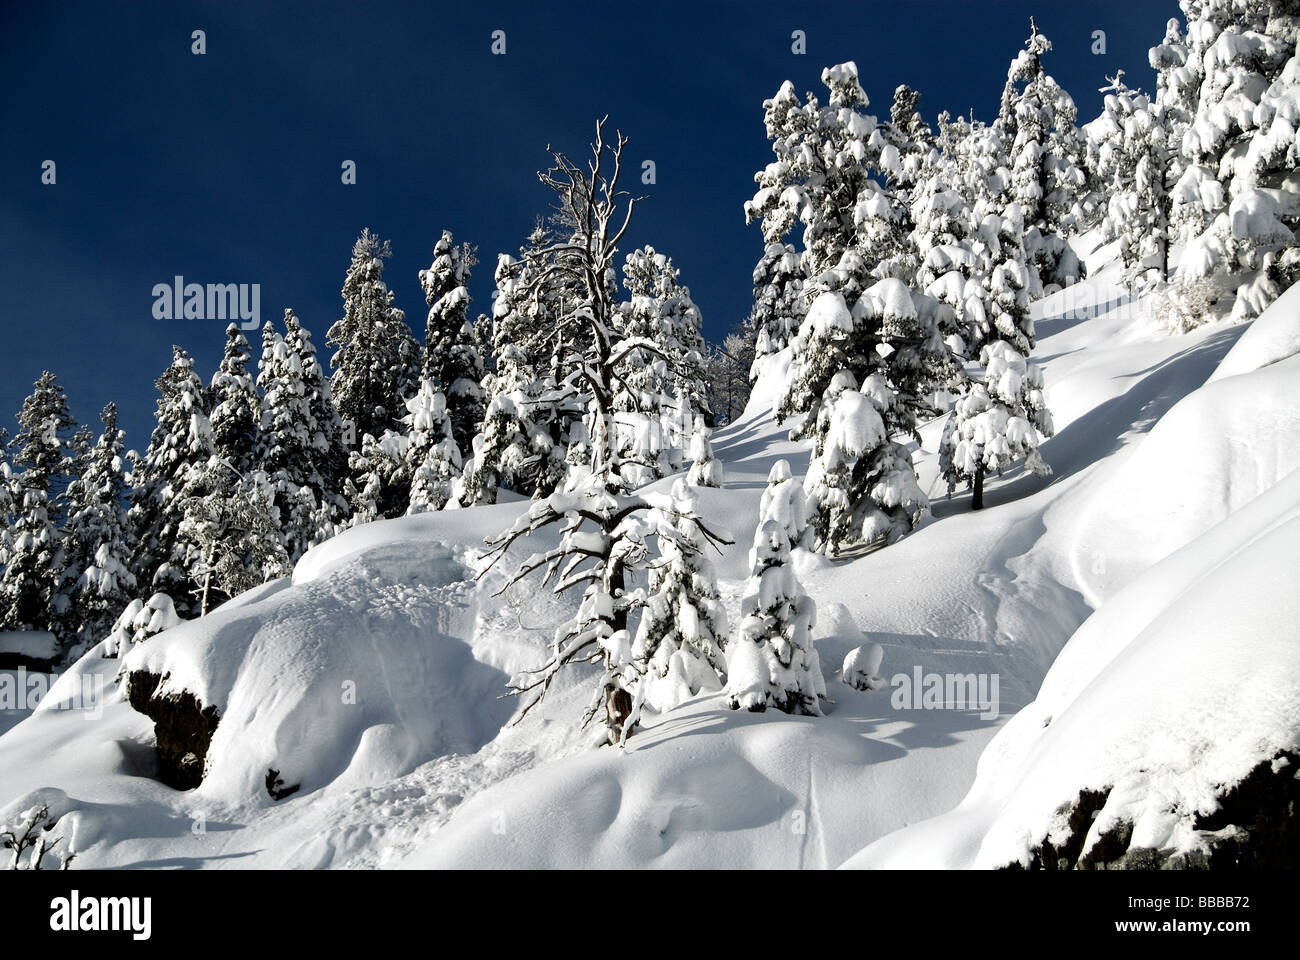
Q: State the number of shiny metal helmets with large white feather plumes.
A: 0